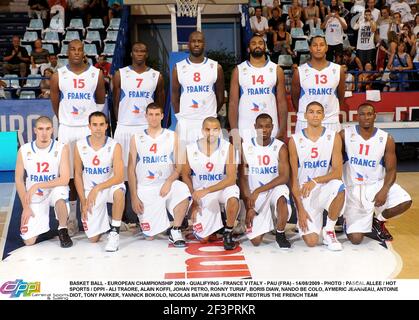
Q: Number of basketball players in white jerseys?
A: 12